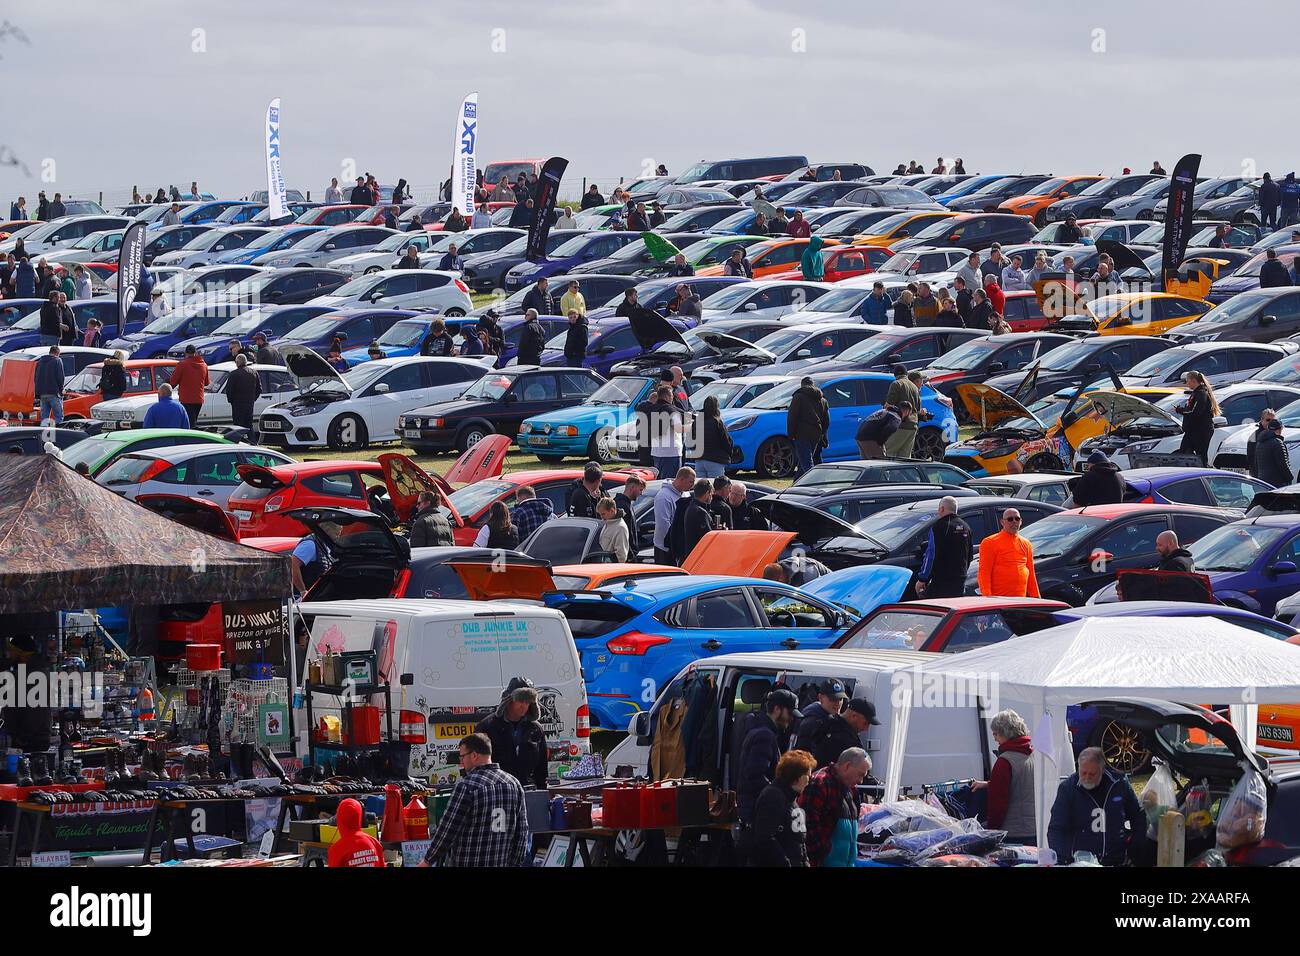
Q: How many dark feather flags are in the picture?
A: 3